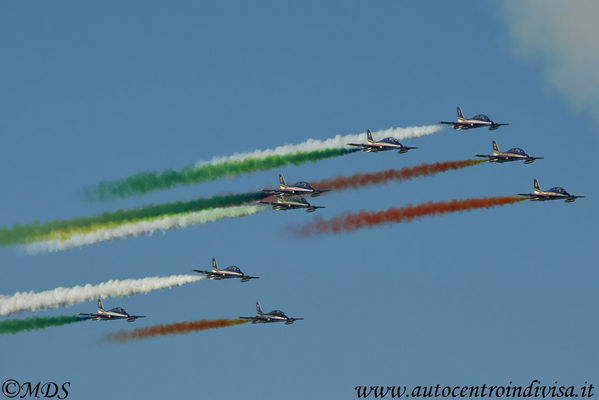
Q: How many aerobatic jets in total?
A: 9